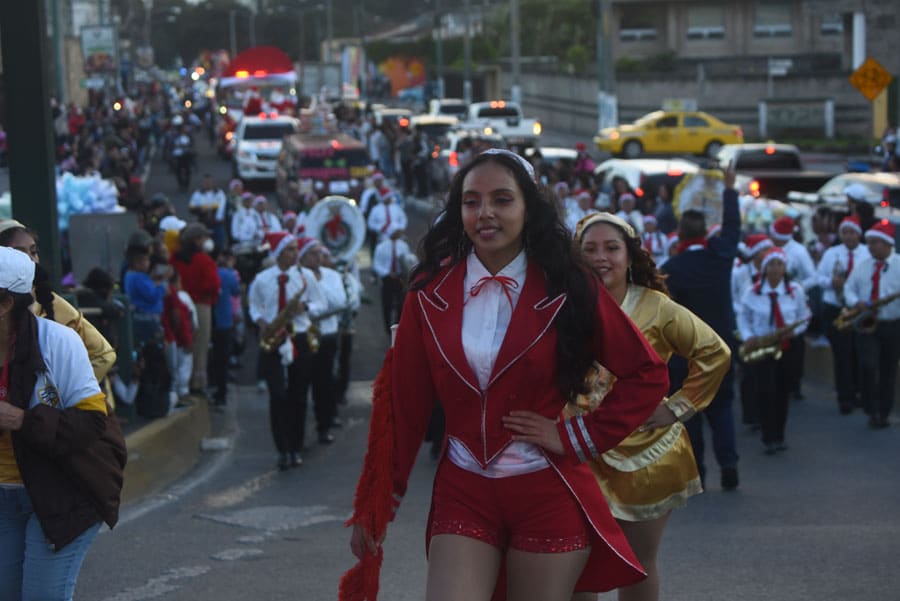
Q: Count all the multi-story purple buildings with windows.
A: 0